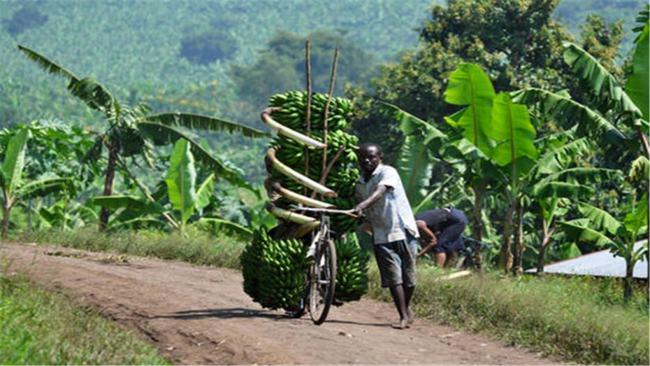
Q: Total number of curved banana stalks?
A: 4